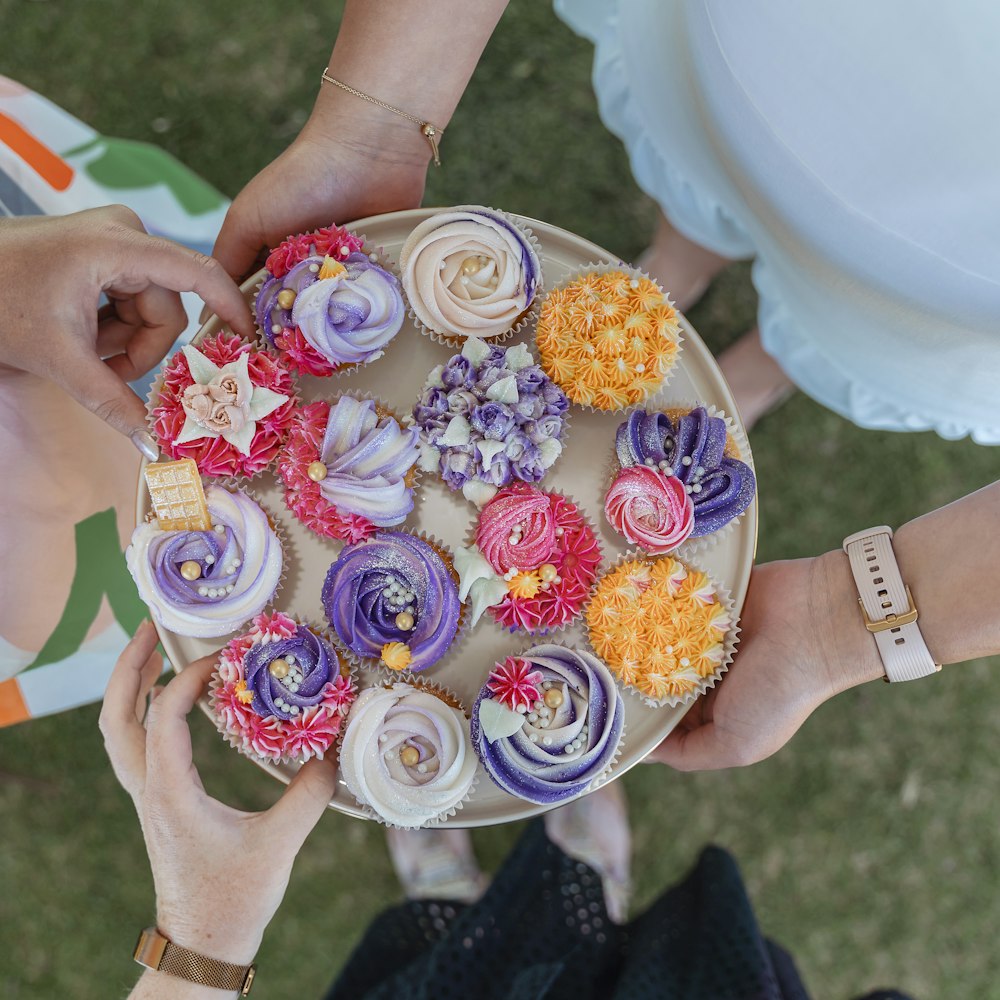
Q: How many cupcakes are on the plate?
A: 14